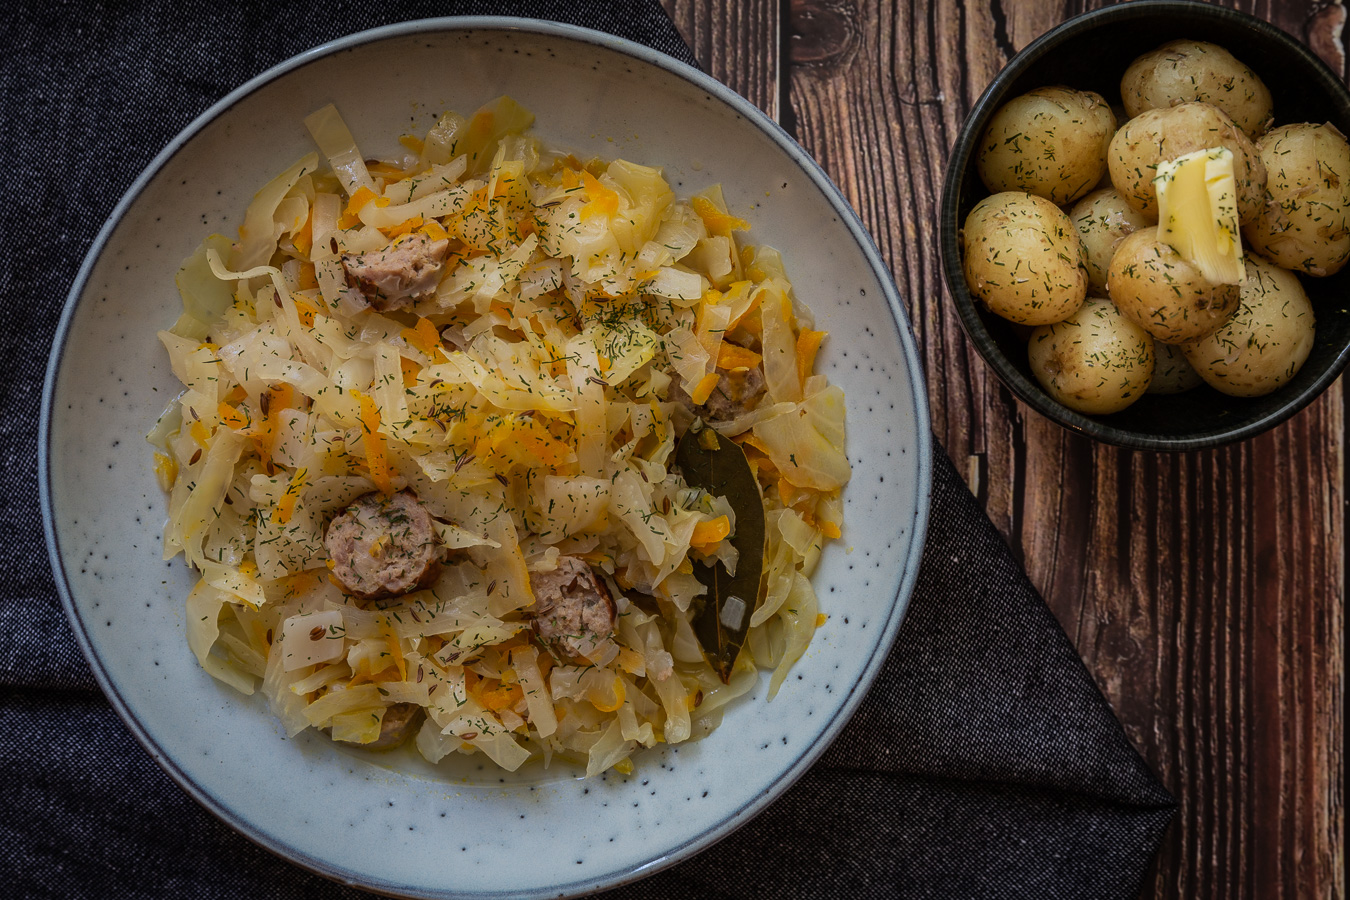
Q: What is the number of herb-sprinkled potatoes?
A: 10